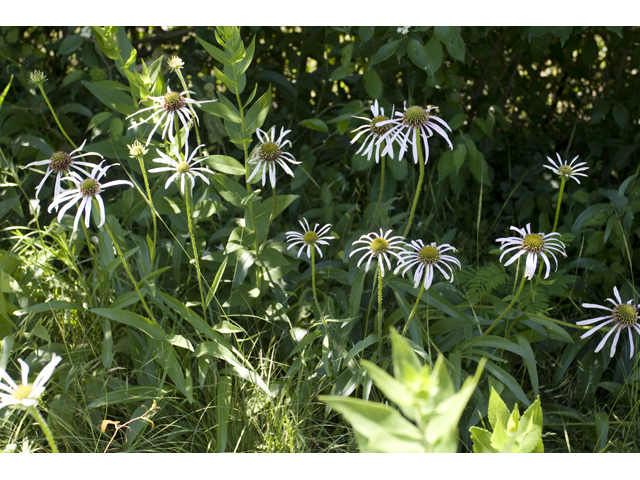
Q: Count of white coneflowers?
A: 14